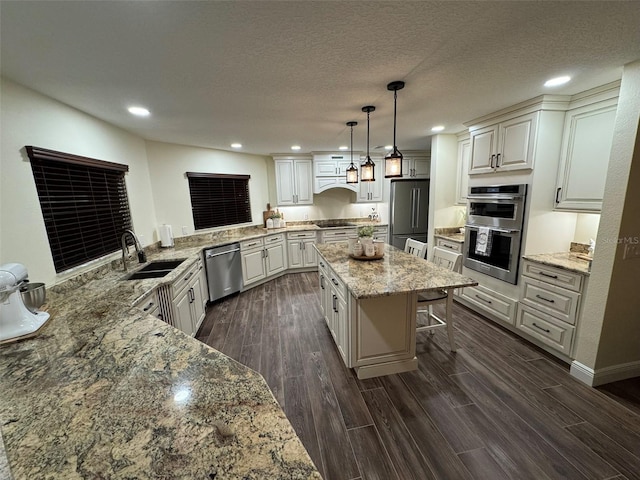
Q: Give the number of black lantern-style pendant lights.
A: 3